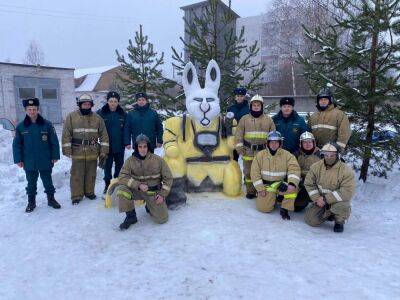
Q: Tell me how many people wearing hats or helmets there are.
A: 12